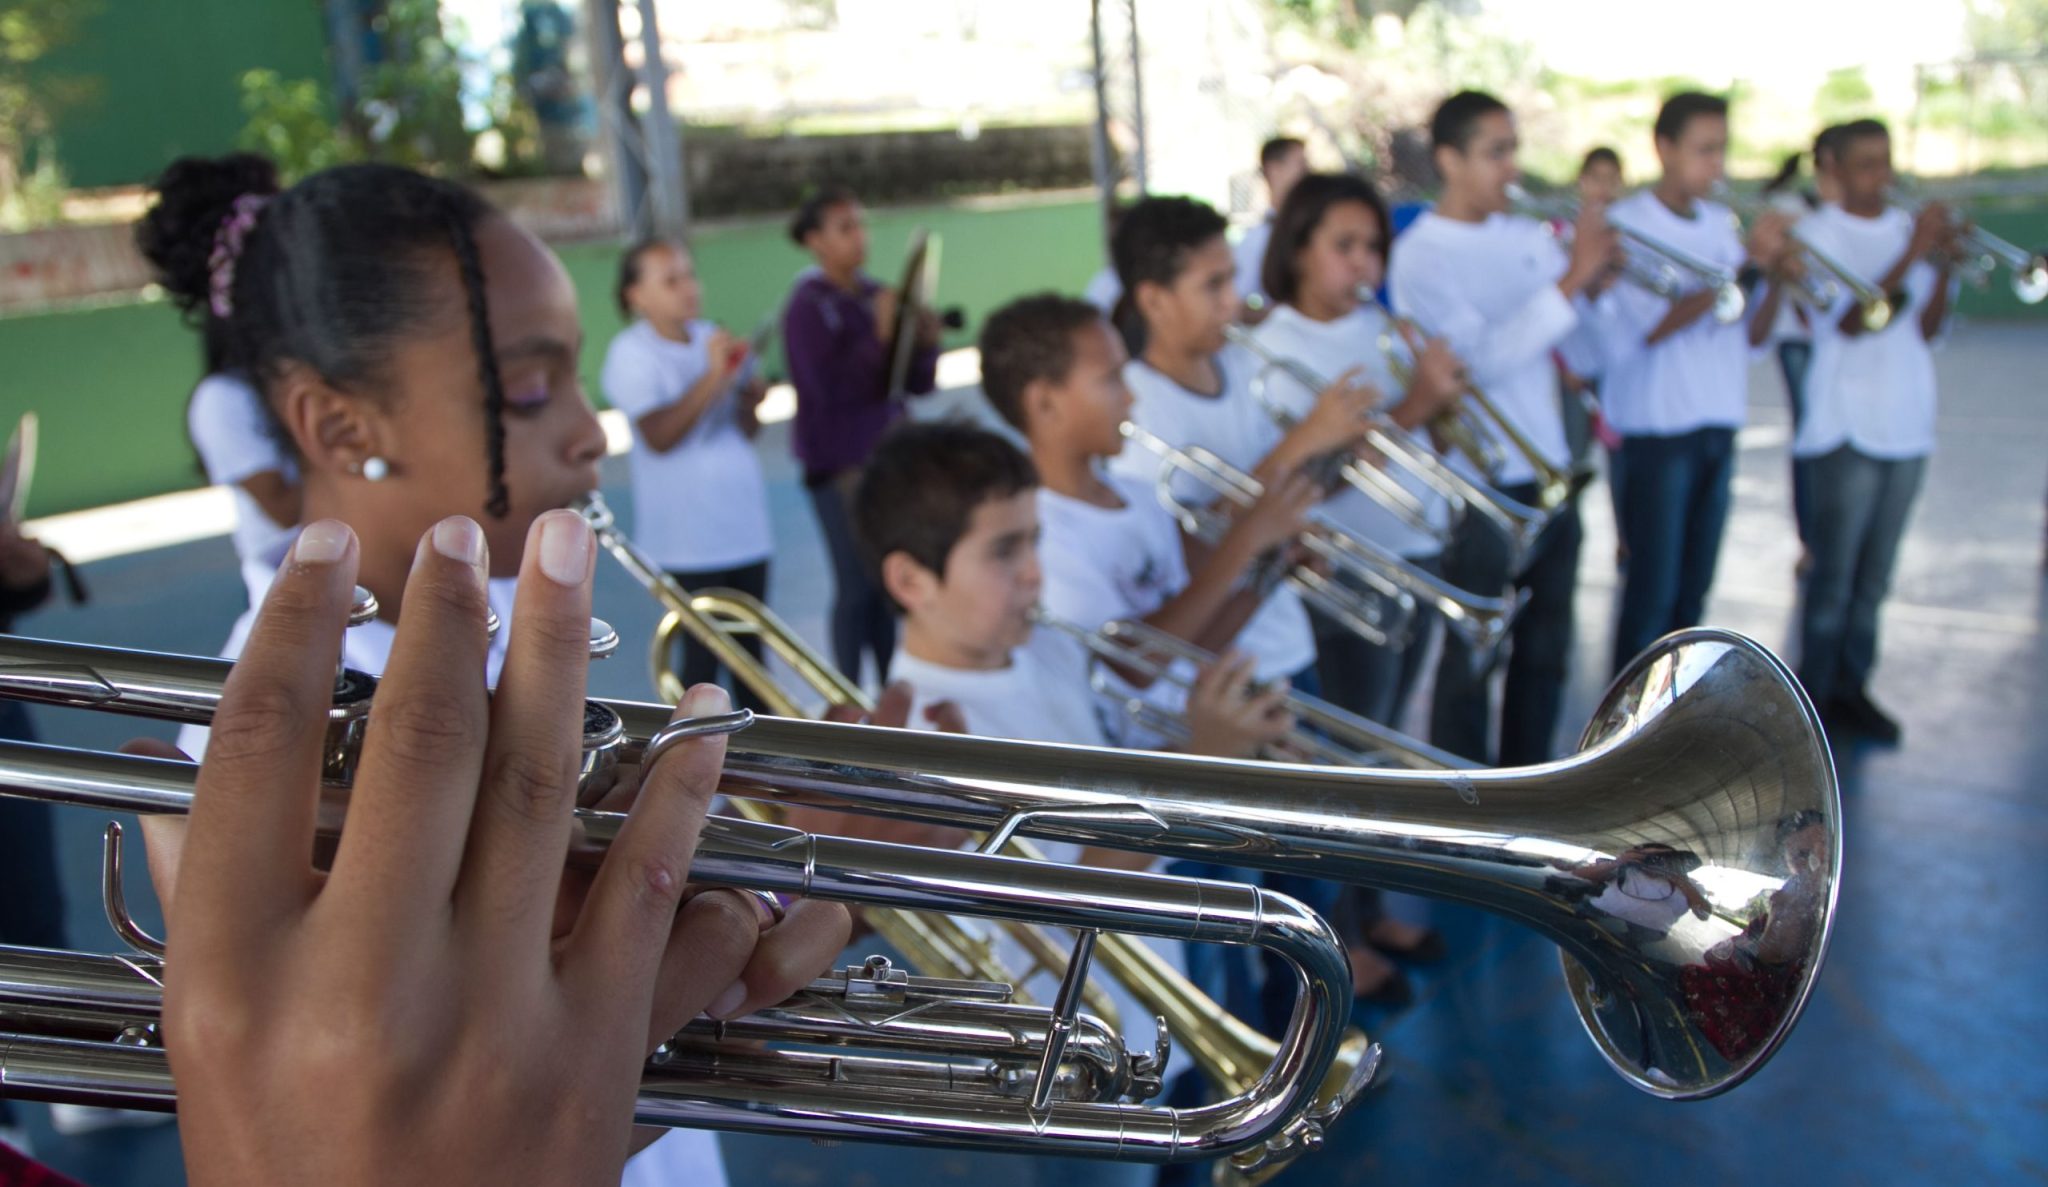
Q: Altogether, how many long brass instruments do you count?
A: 9